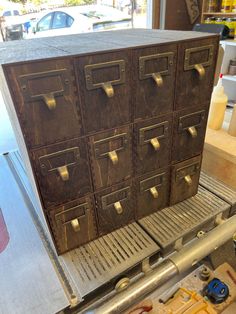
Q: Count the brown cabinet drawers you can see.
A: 12